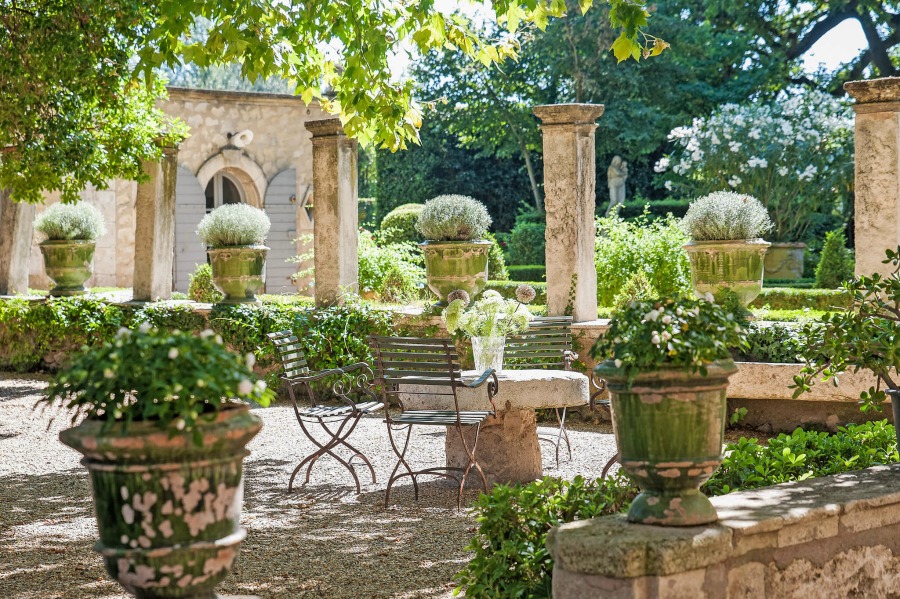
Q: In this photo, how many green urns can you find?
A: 6